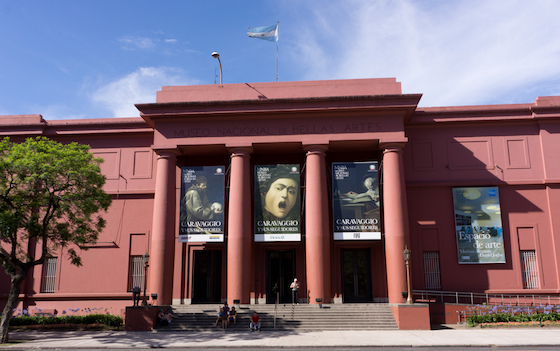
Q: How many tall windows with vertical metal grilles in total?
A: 4